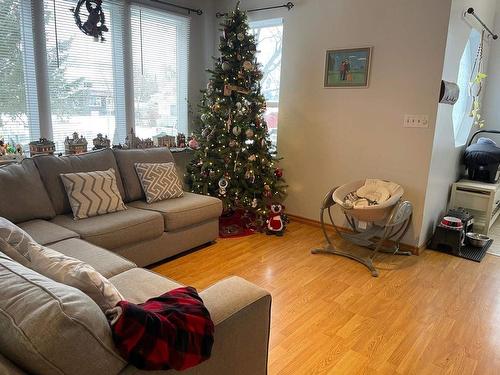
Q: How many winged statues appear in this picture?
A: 0